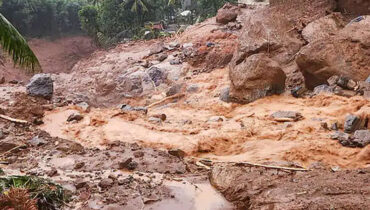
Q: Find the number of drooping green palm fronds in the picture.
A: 1